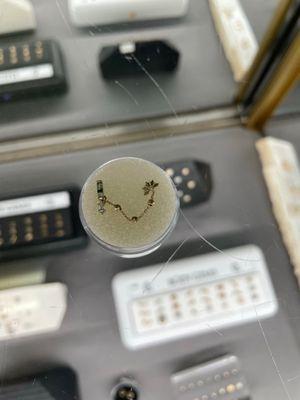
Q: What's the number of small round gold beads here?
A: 3